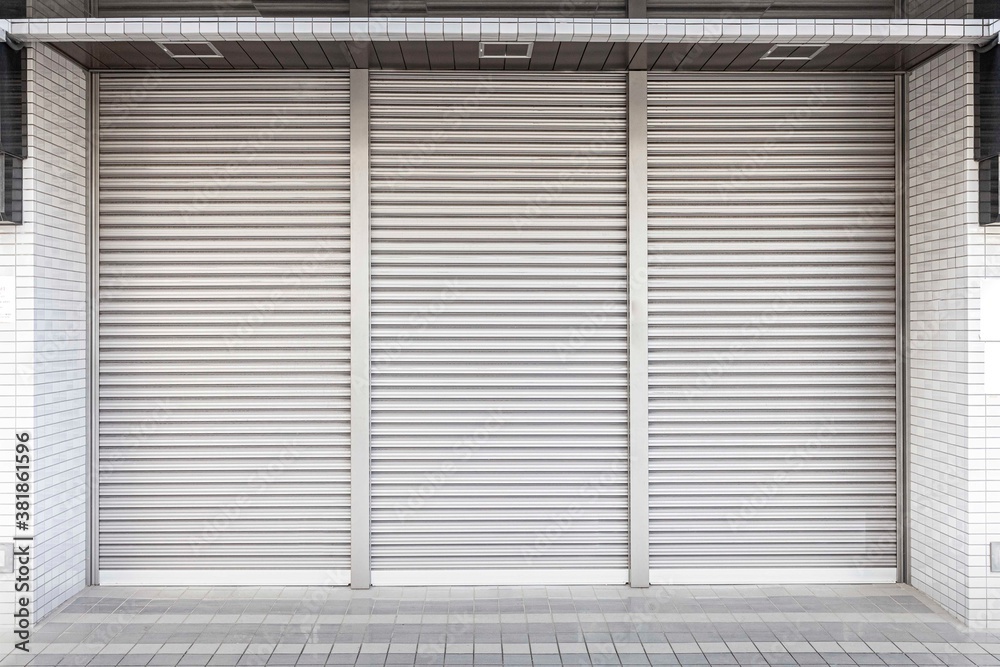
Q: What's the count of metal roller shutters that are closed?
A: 3